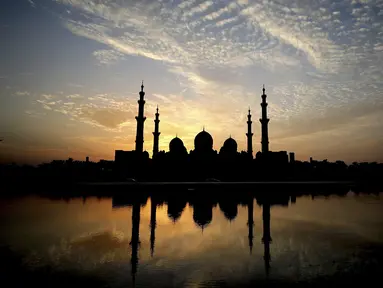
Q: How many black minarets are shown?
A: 4